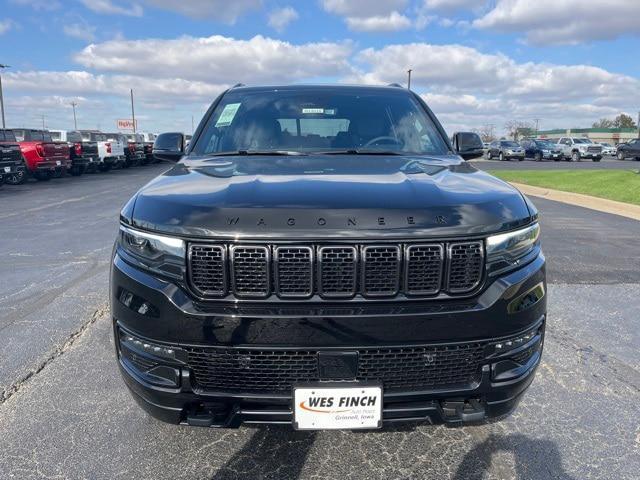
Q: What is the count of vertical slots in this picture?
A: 7